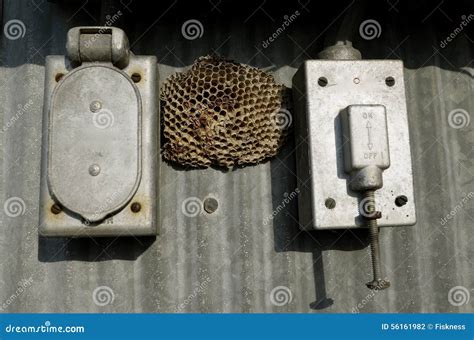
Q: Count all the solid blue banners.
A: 1